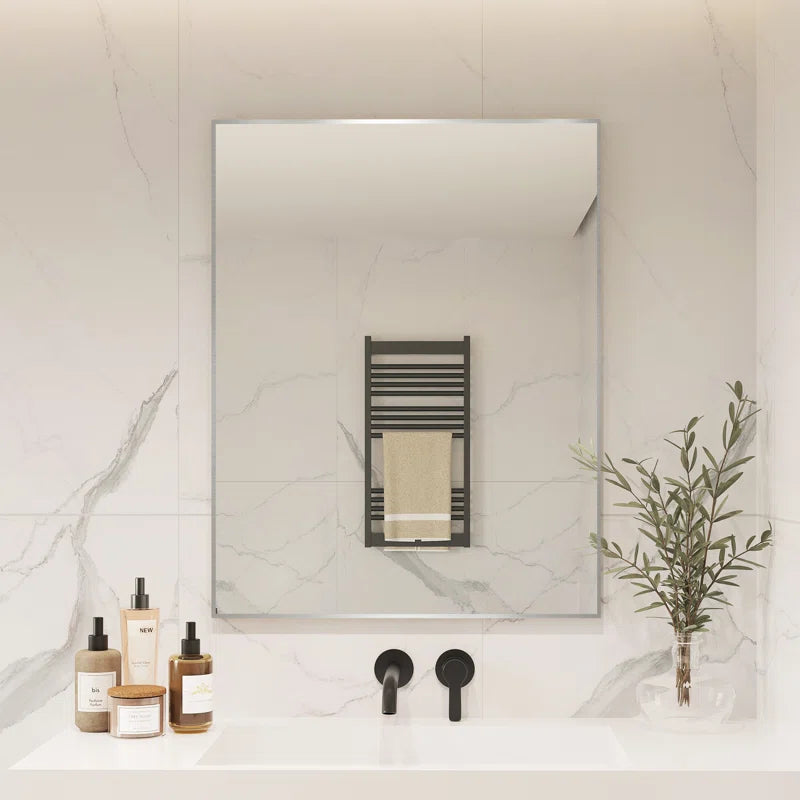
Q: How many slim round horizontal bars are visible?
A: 12